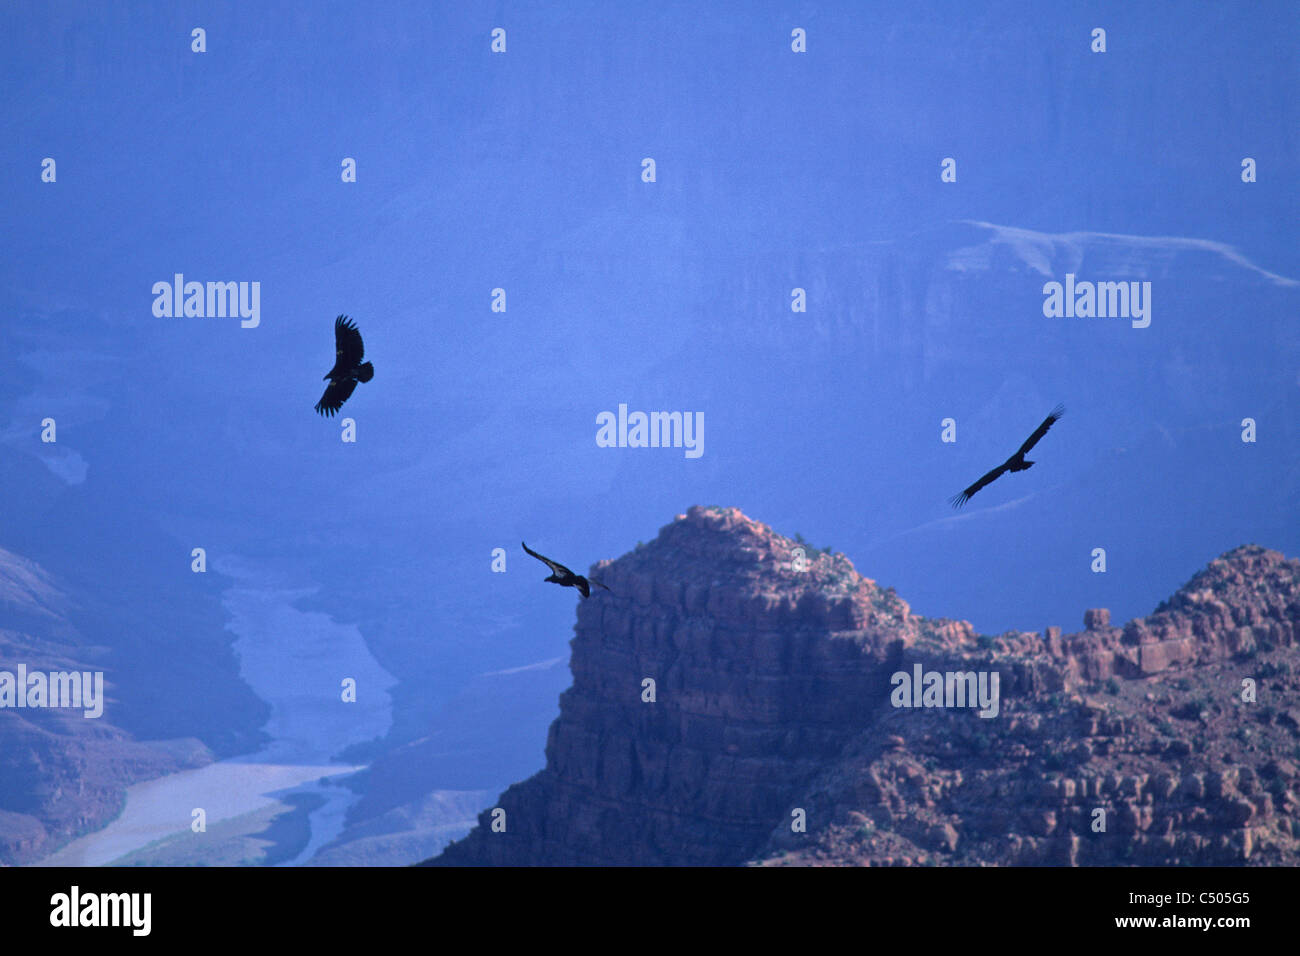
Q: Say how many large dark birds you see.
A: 3